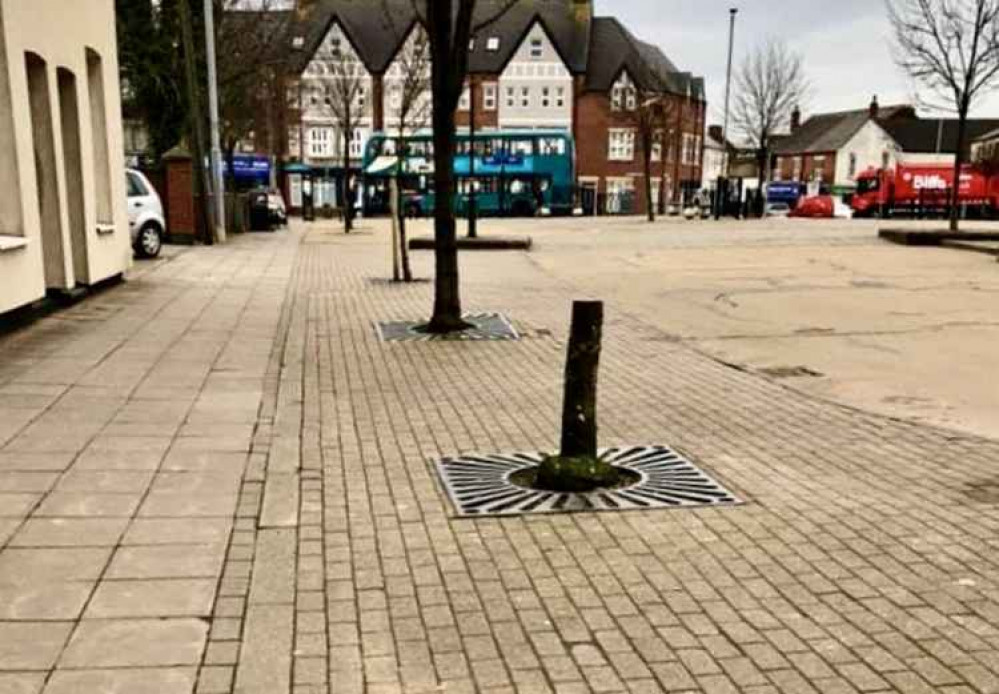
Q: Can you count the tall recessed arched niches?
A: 3